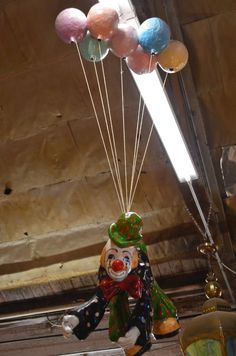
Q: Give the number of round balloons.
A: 7